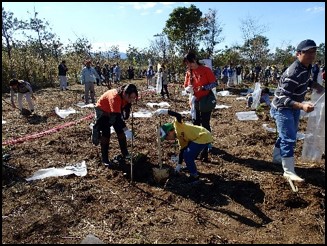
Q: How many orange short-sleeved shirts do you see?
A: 2